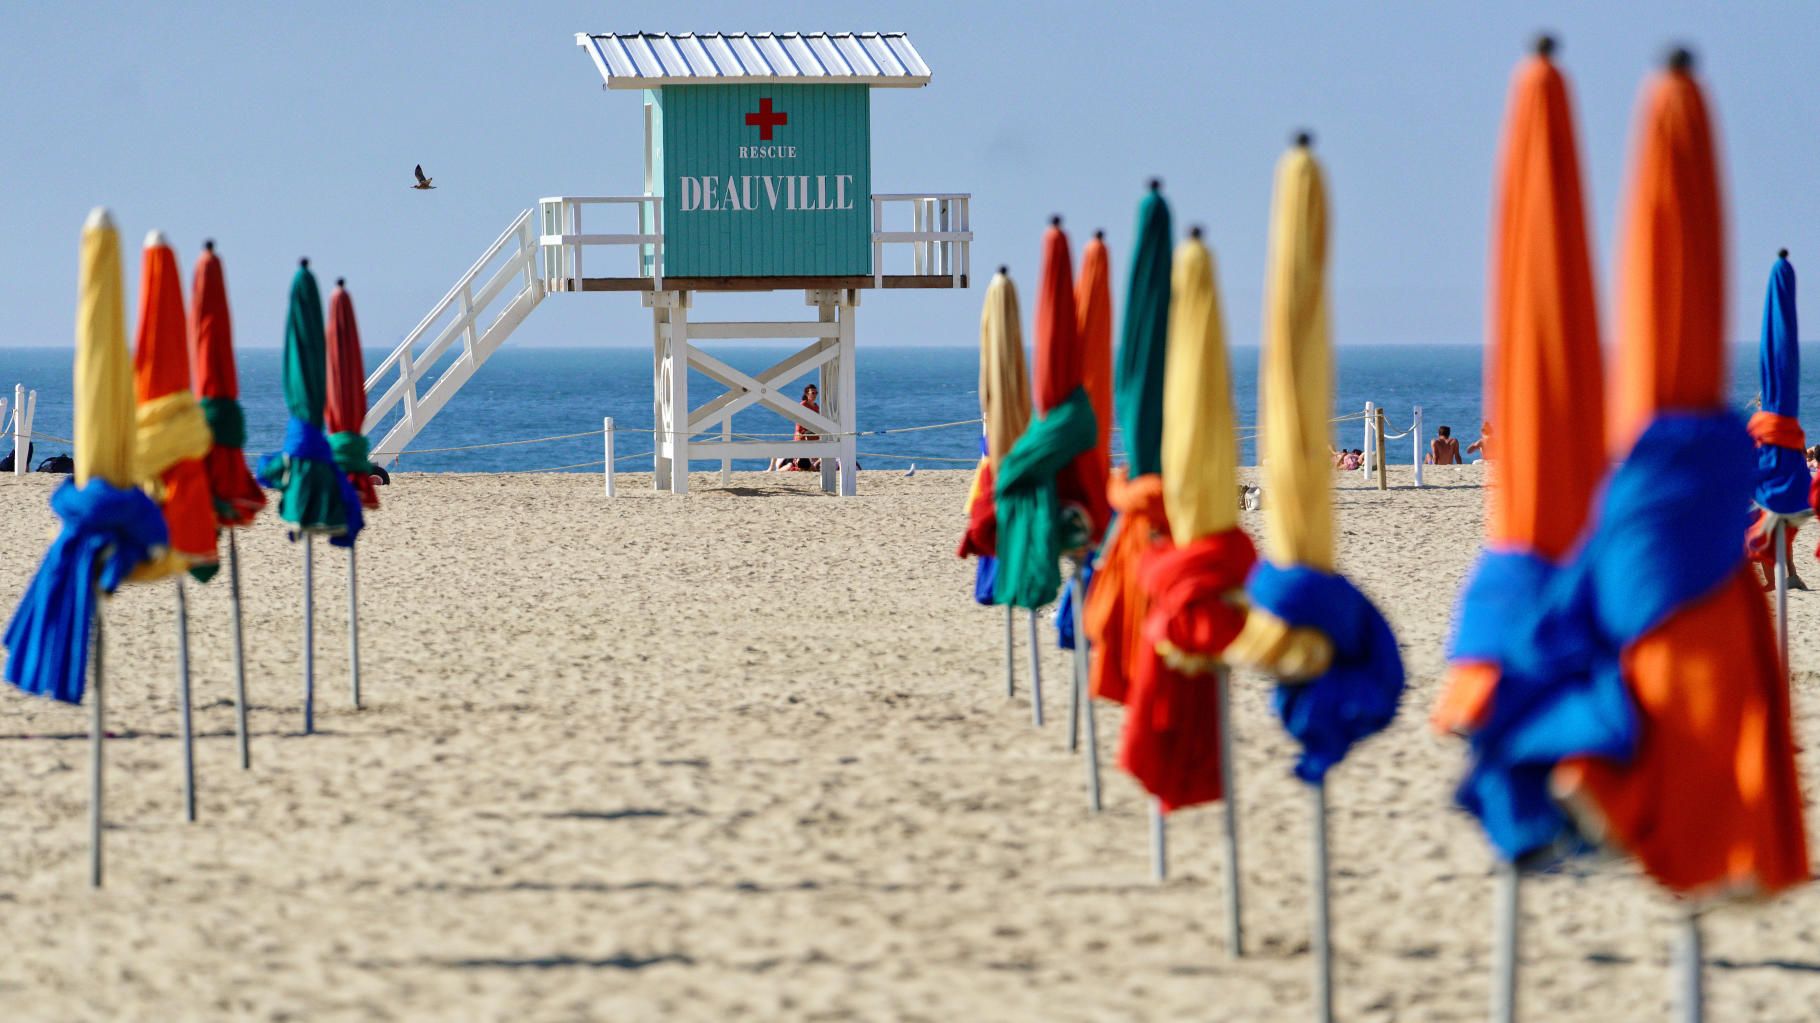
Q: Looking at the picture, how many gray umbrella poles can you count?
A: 15